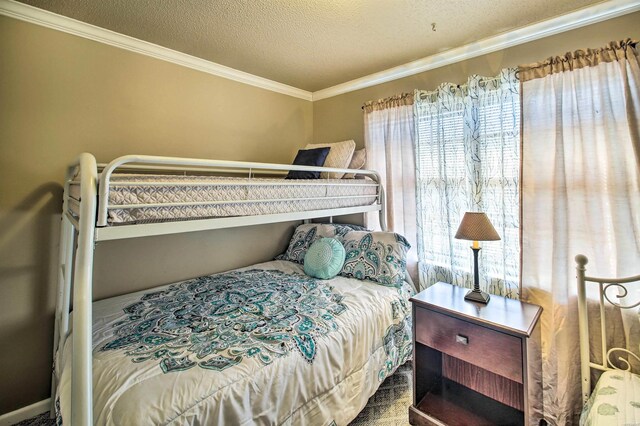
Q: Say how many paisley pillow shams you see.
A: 2